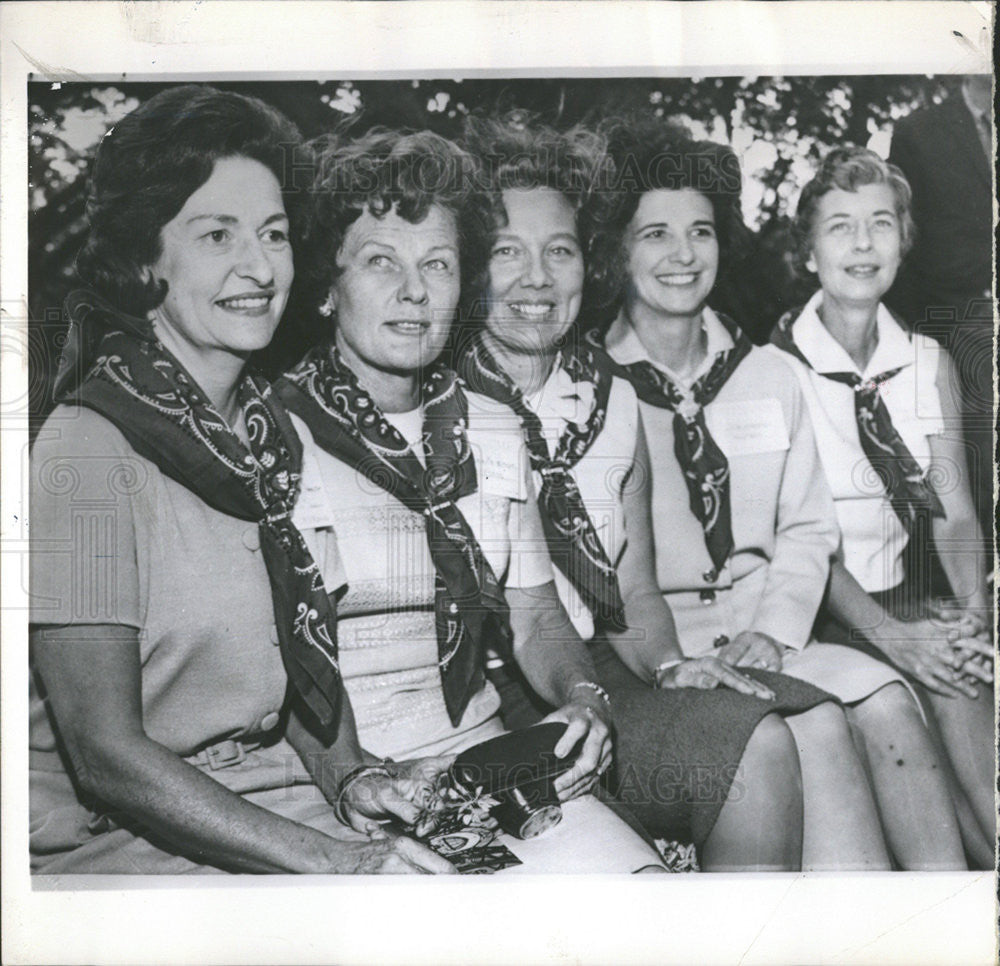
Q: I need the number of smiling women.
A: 5